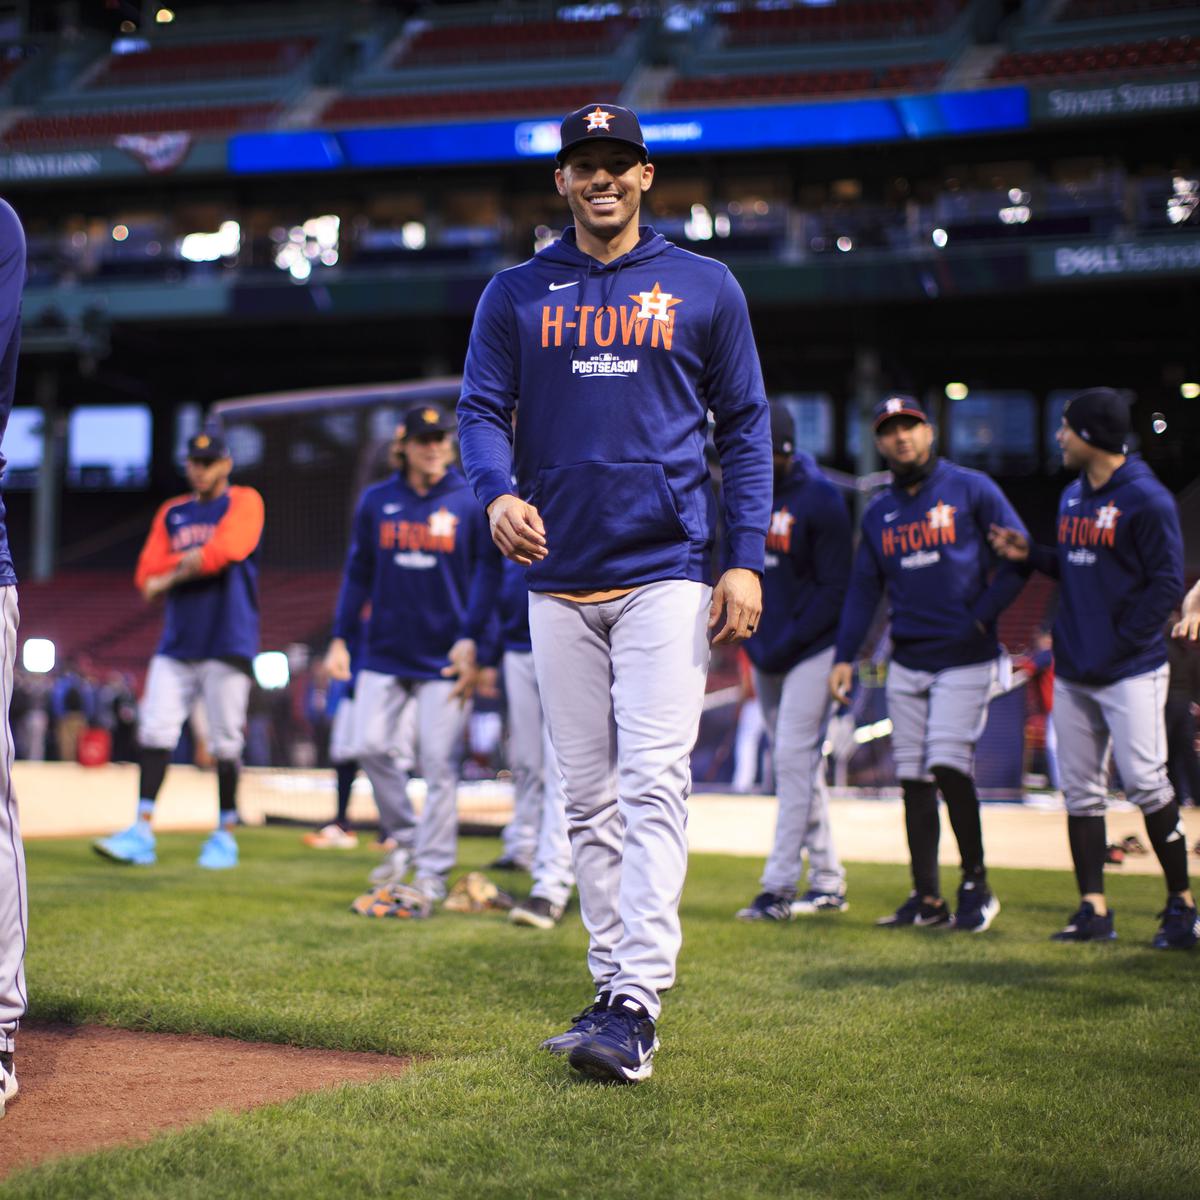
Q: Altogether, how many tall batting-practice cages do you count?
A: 1